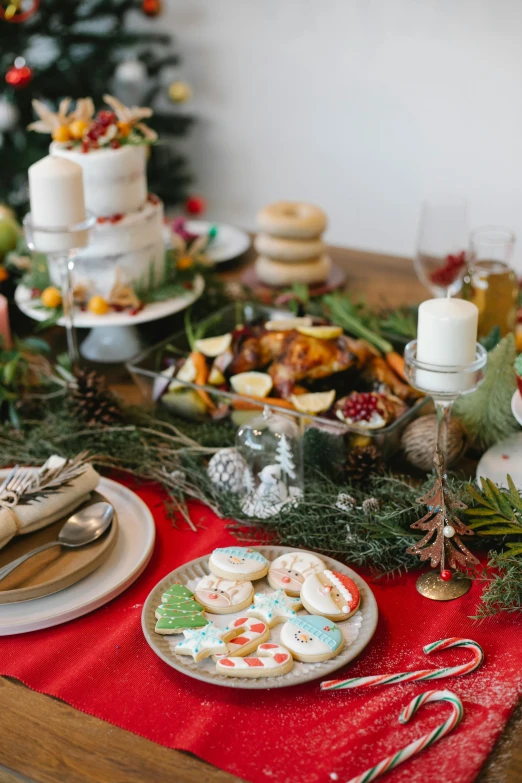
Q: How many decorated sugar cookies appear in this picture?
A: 10